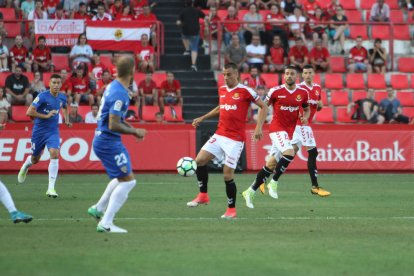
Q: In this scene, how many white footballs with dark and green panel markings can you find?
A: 1